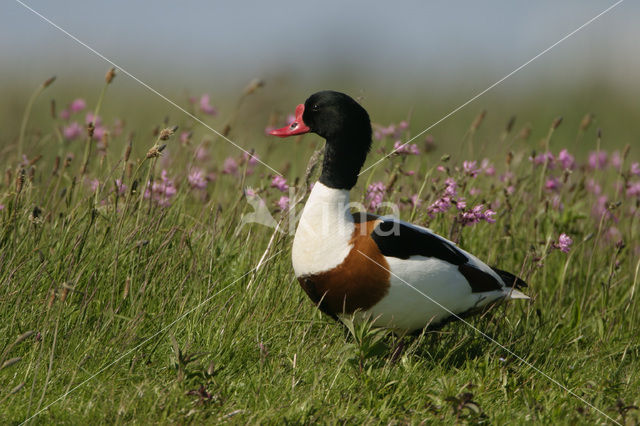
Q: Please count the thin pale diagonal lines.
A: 4